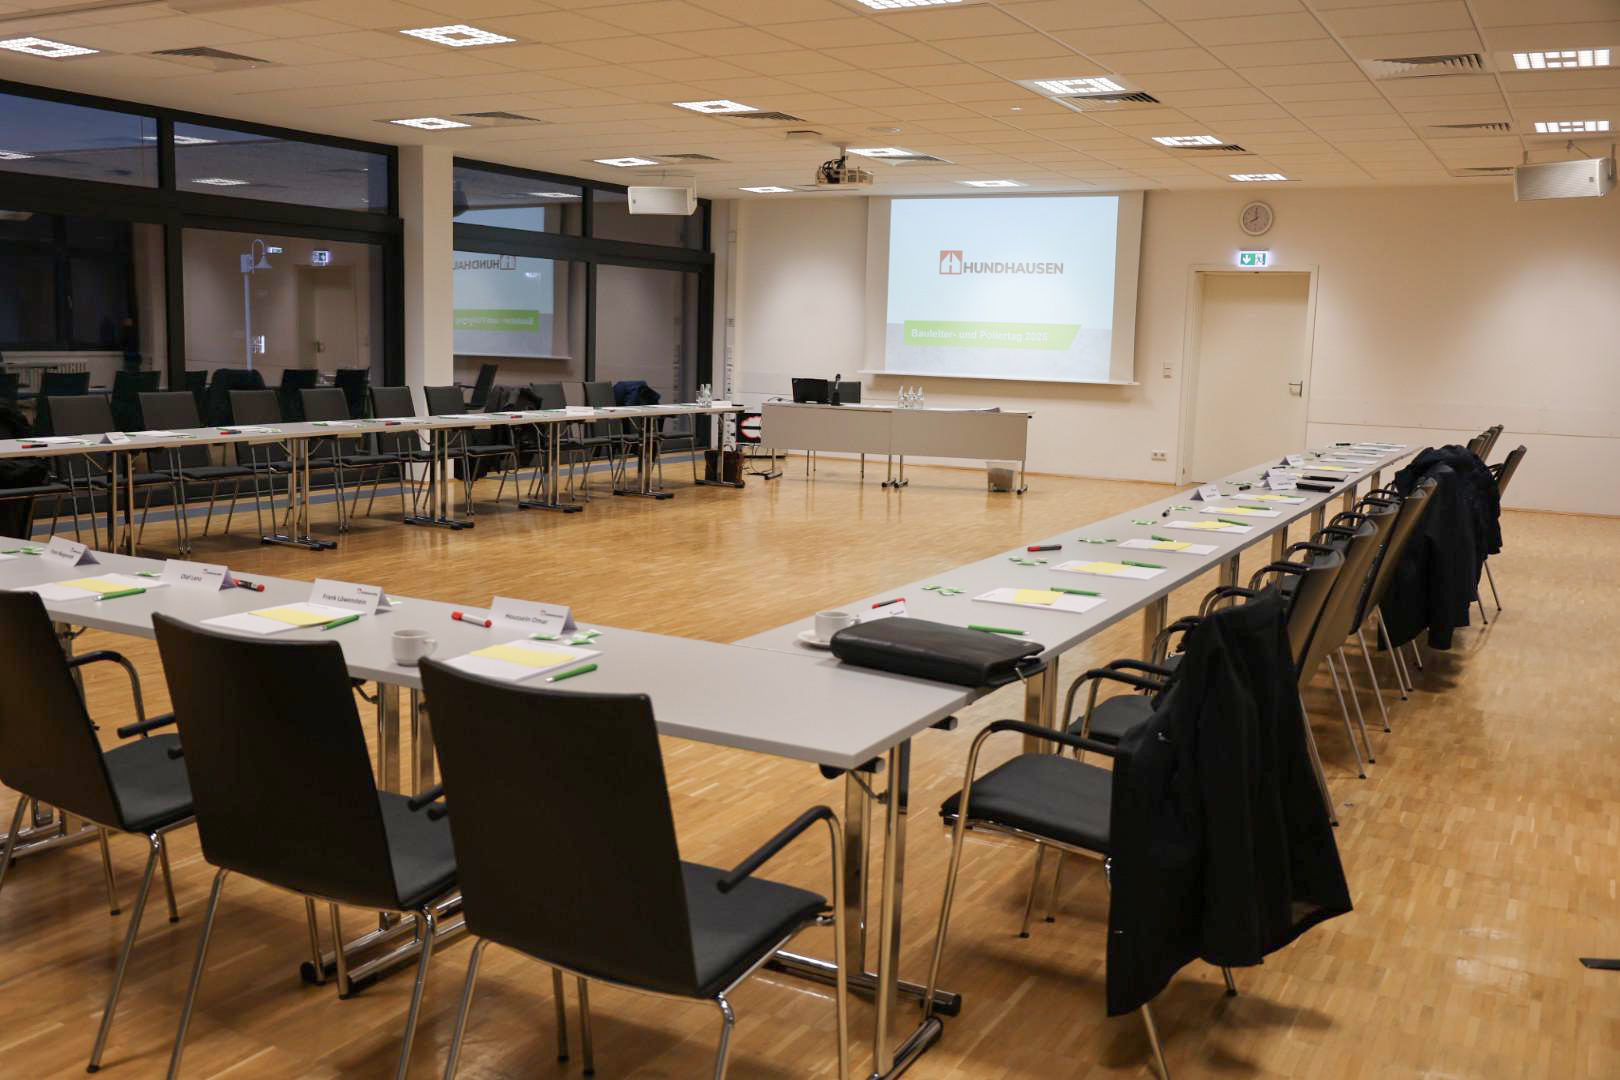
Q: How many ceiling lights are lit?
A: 14